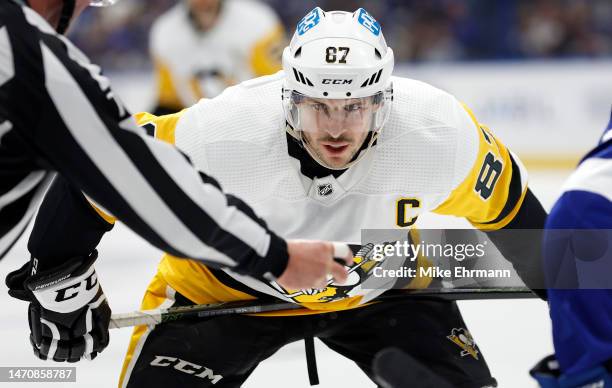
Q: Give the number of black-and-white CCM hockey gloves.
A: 1